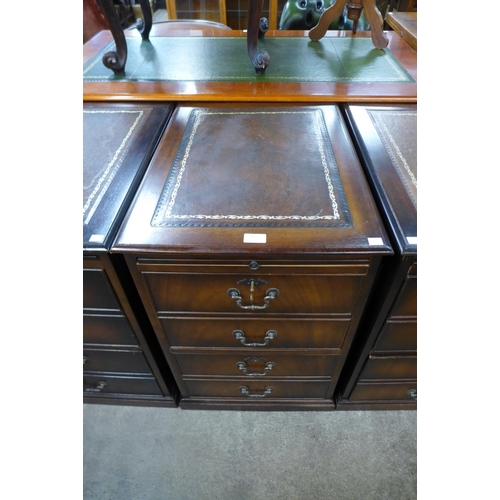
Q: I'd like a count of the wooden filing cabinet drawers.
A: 12